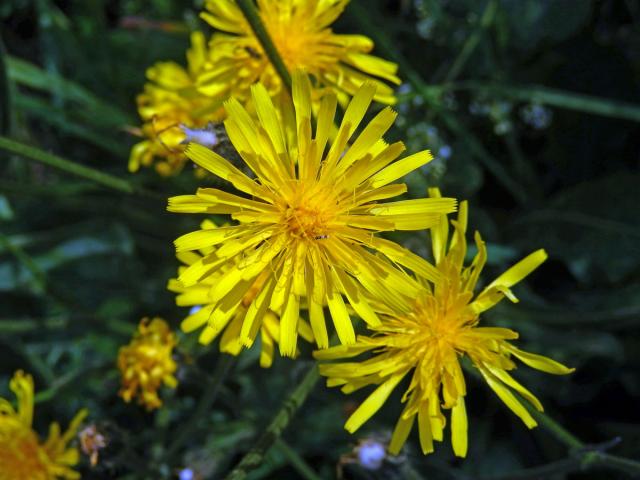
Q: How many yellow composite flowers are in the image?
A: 7